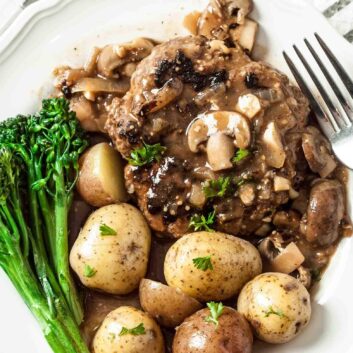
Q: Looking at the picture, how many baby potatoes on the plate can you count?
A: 7